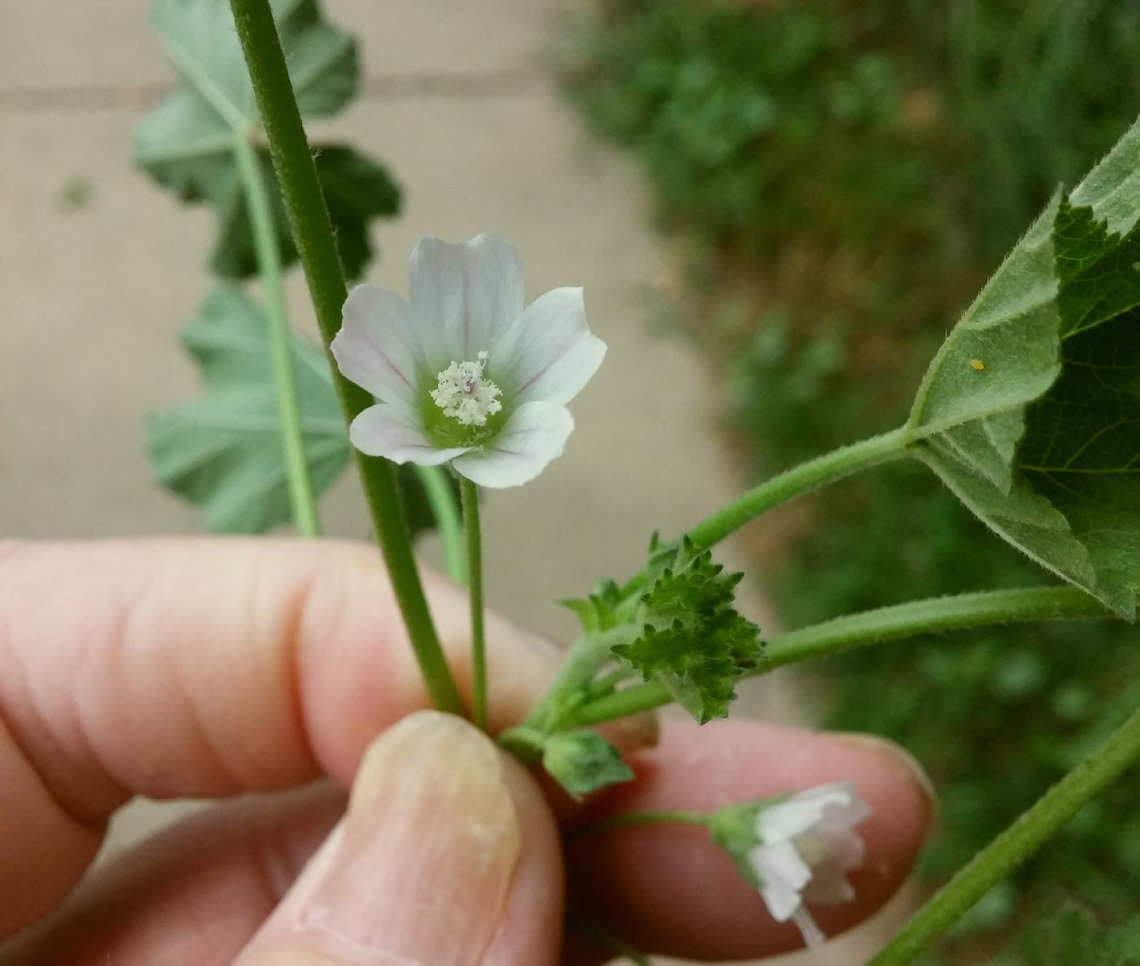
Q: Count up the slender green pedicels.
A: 2